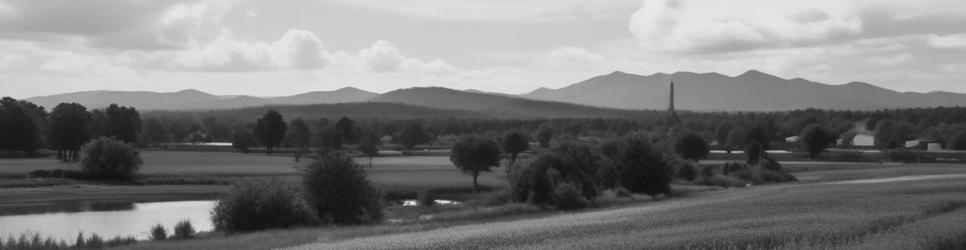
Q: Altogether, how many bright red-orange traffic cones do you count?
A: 0